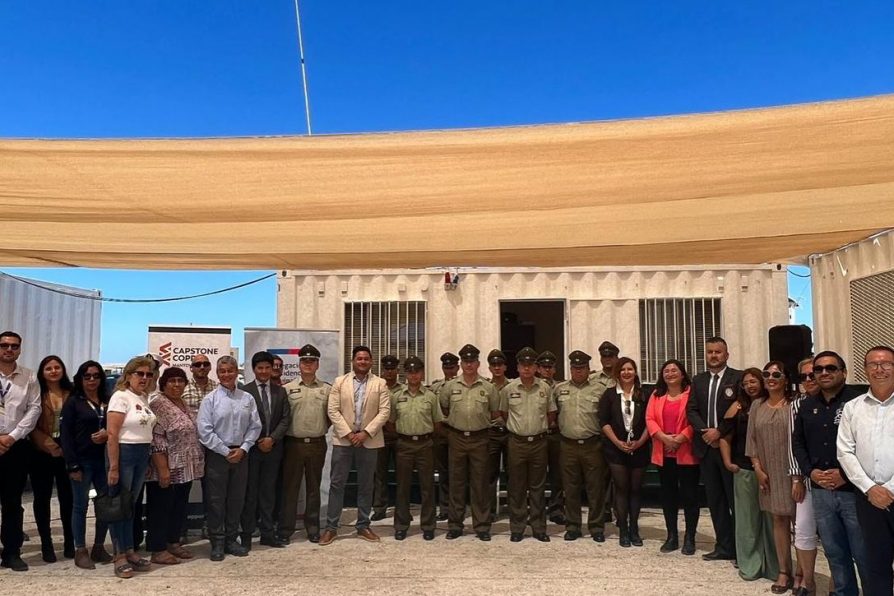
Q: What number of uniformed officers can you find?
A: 10